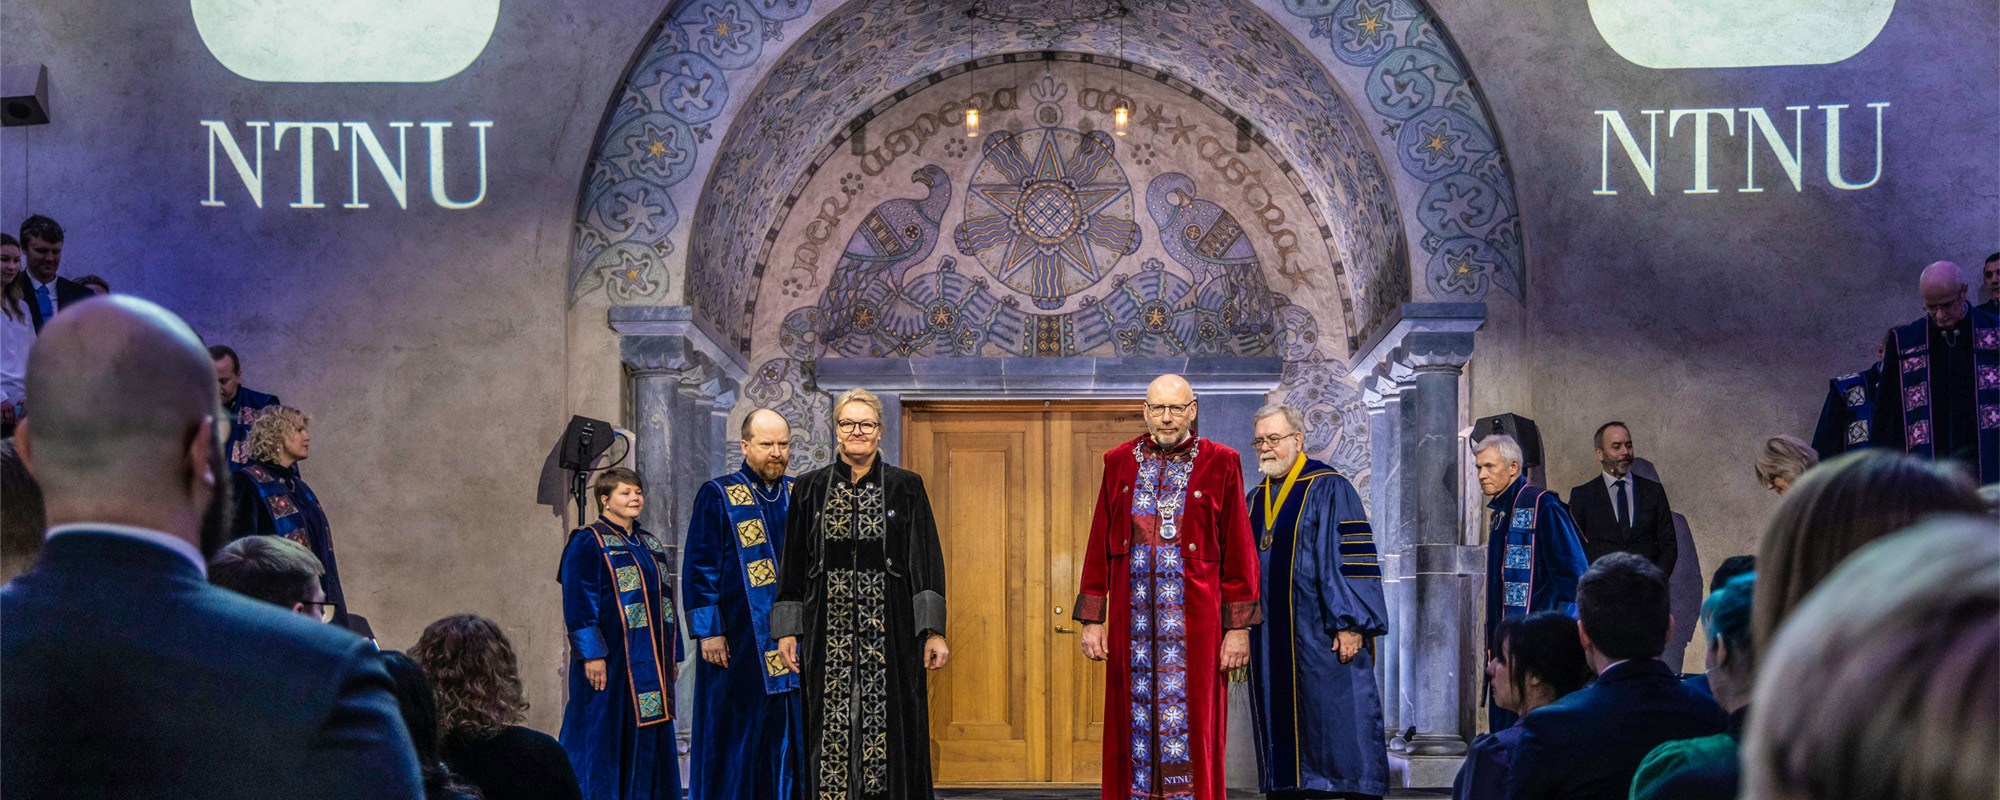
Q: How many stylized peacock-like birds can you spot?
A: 2